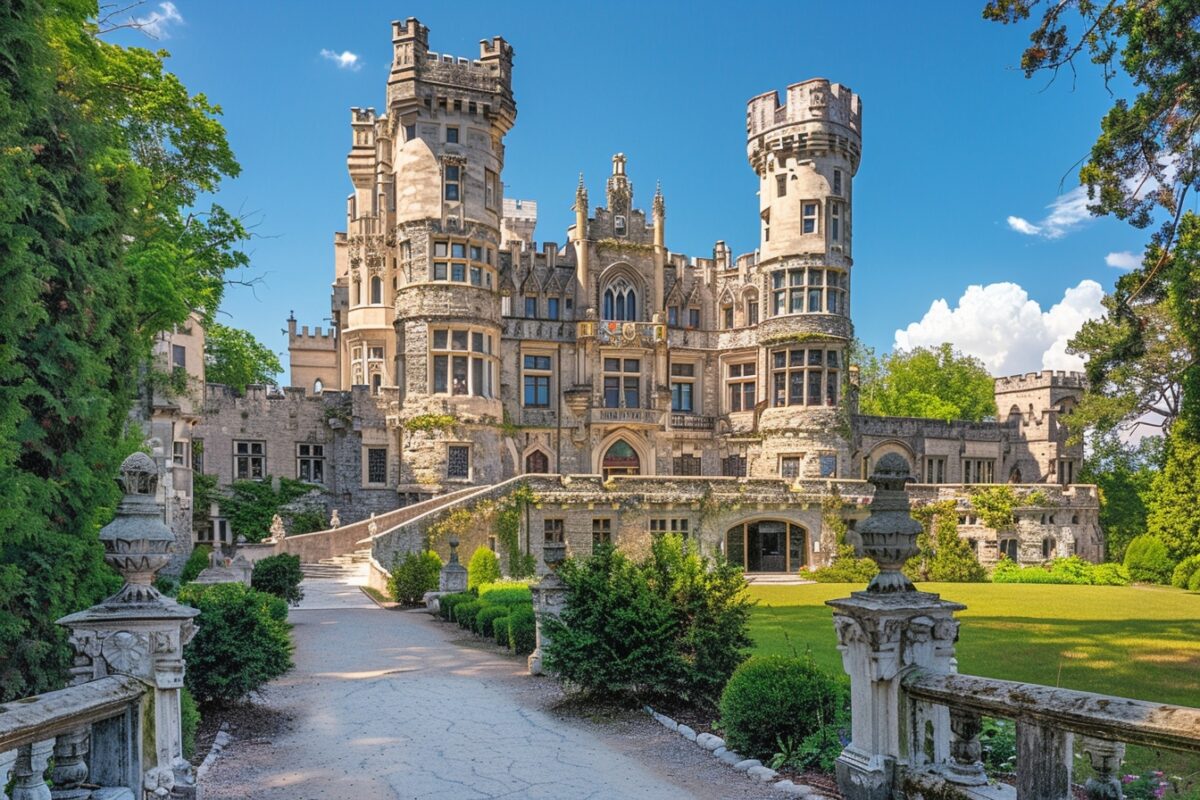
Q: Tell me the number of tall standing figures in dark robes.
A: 0